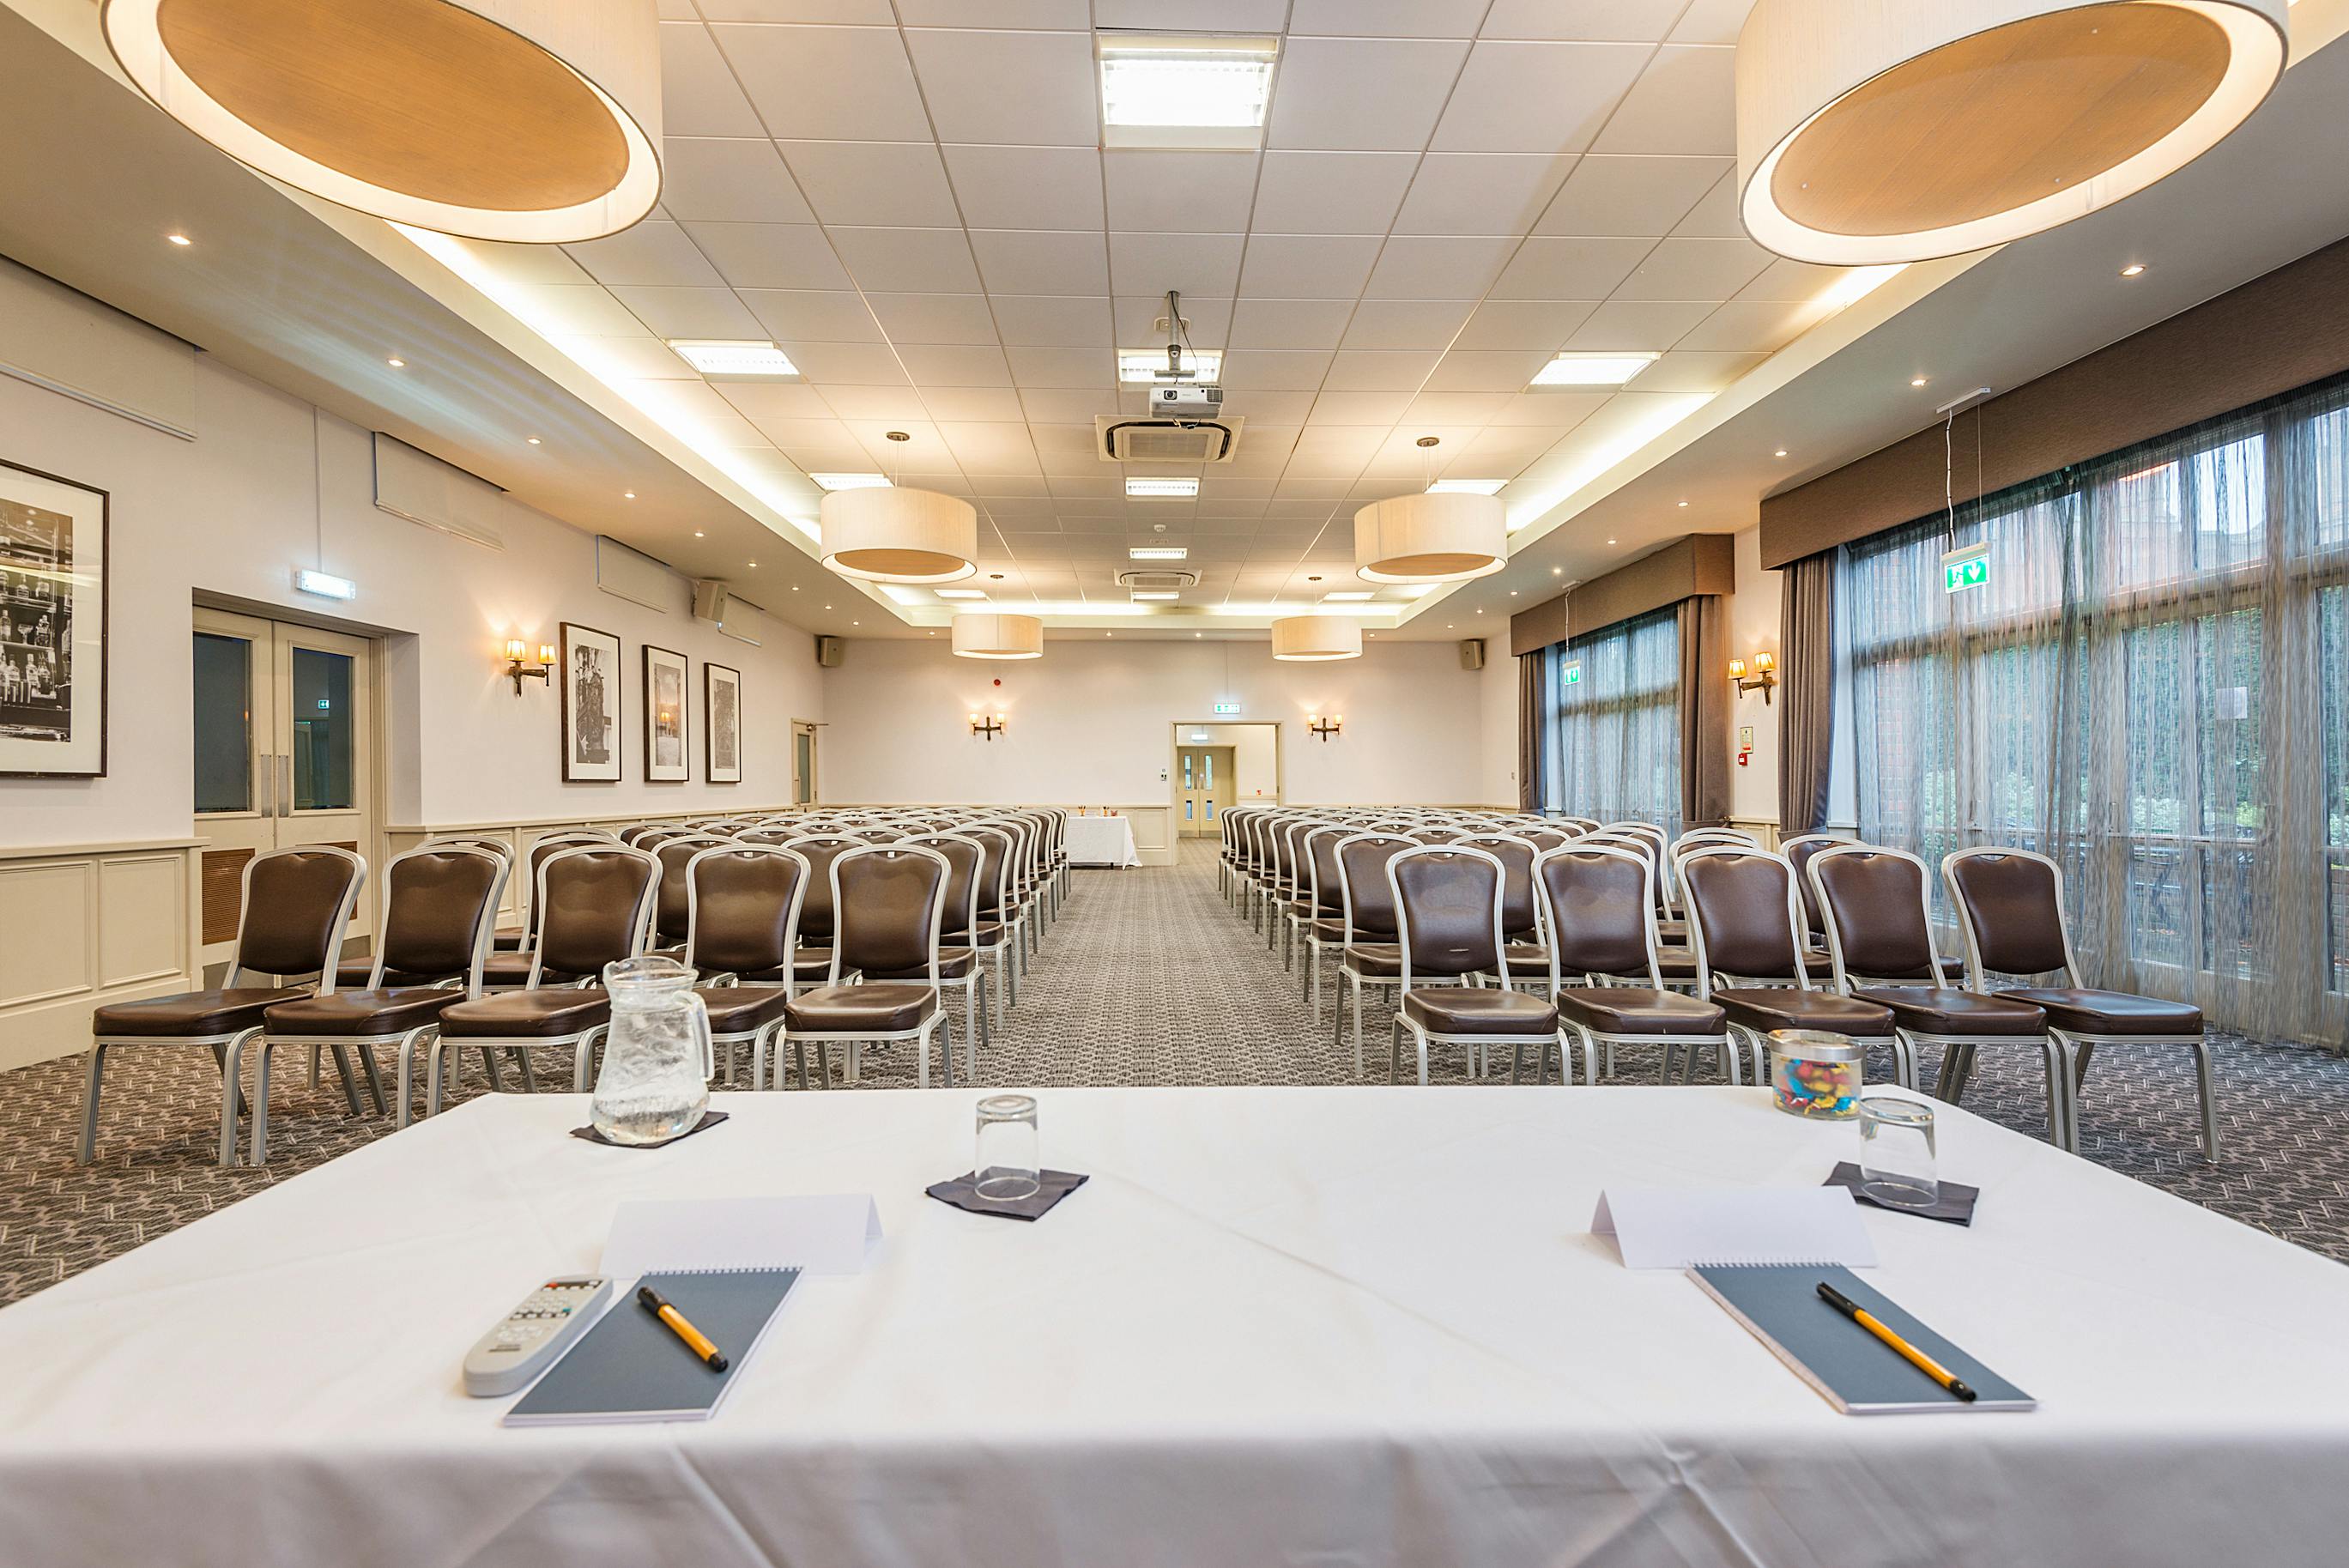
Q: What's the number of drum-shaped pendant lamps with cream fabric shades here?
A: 6